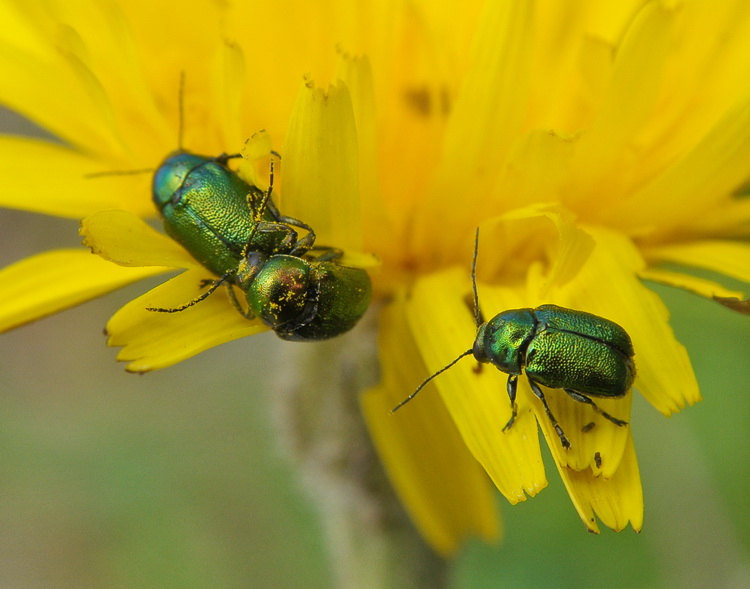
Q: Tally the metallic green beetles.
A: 3